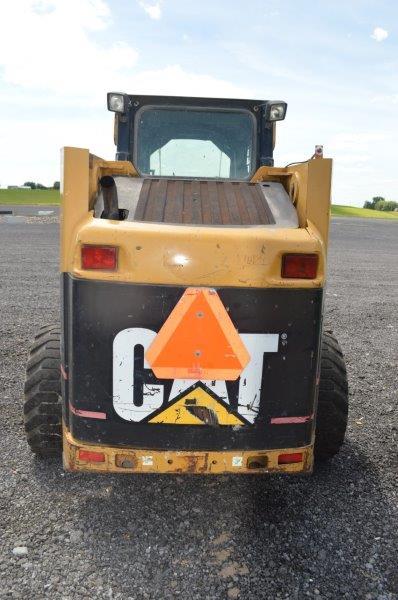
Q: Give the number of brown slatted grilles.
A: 1